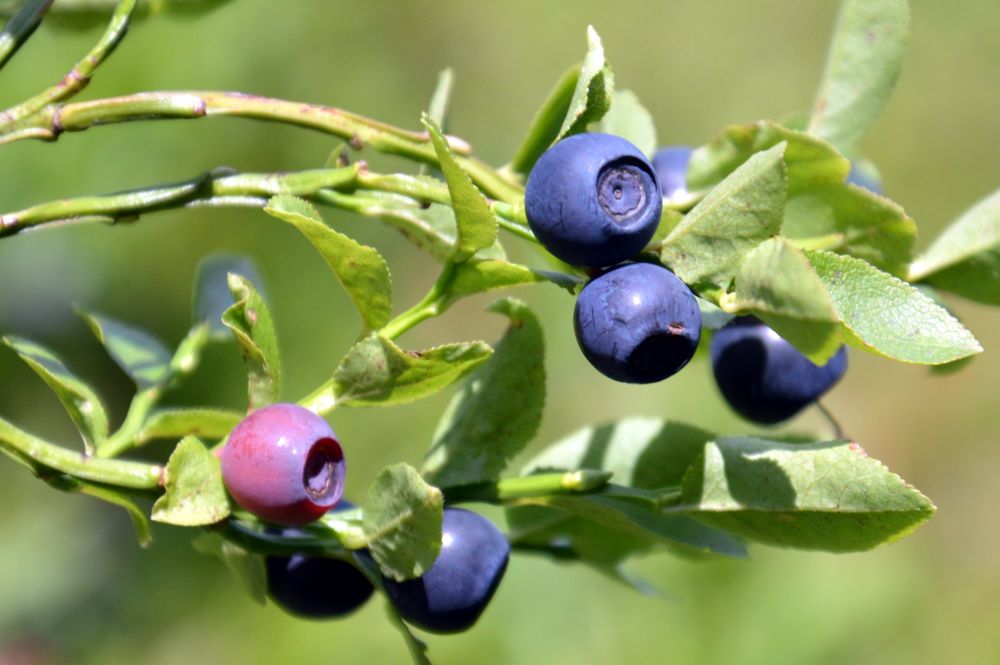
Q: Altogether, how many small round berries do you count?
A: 8